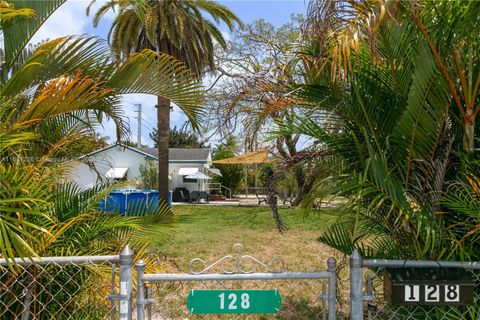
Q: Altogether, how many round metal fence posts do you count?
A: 4